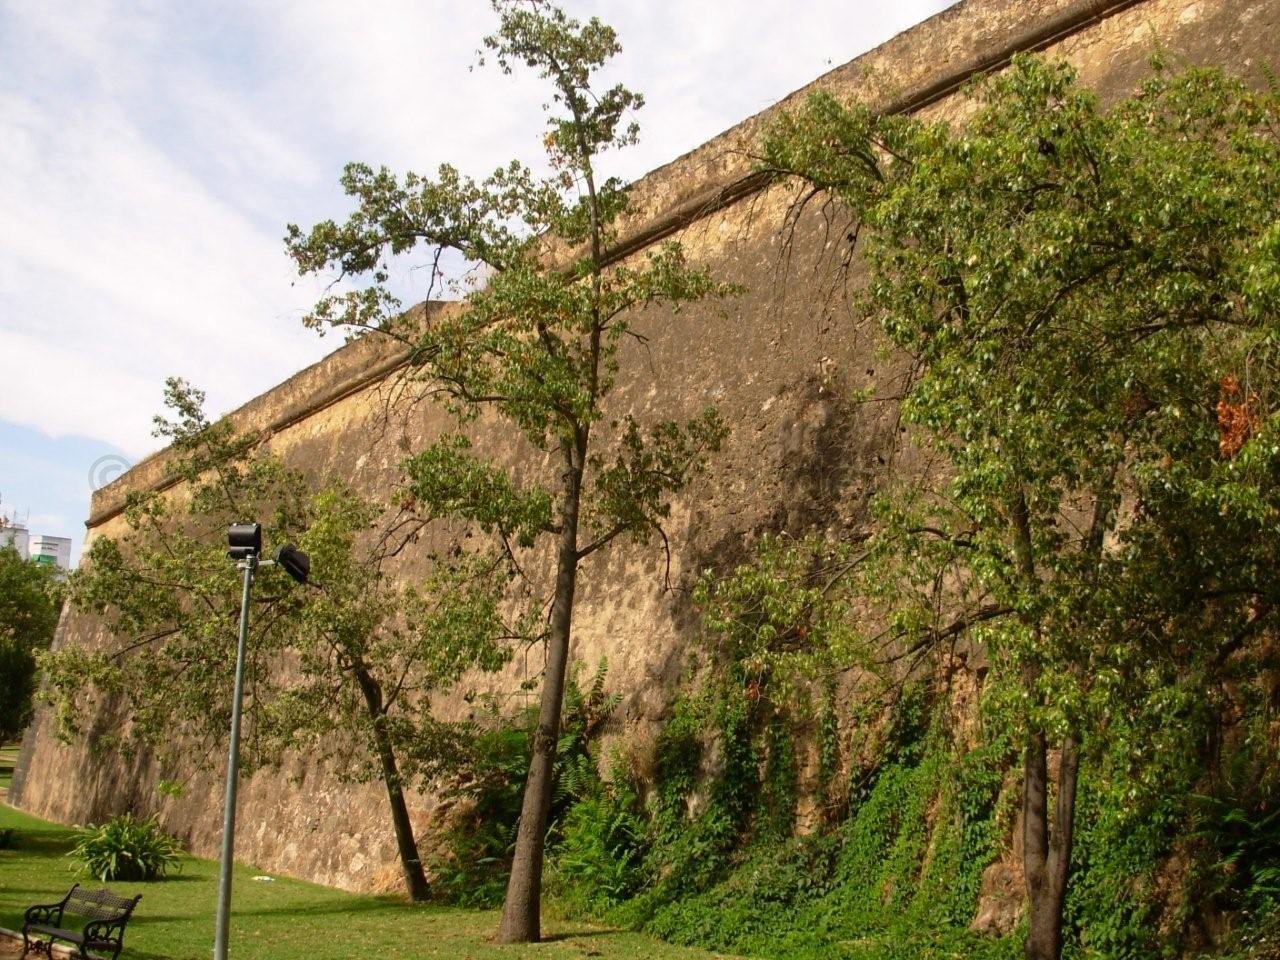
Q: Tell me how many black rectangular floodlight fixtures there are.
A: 2